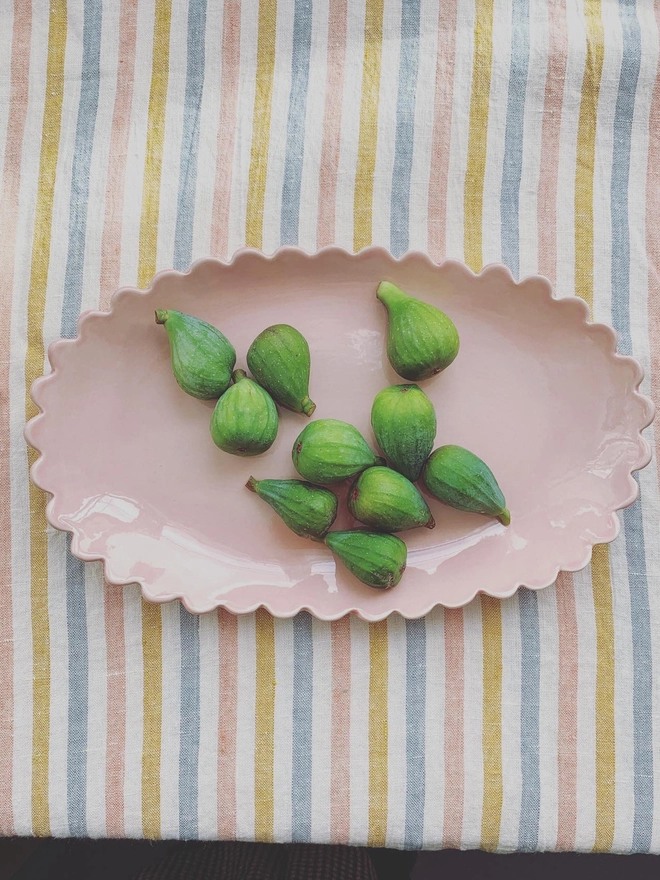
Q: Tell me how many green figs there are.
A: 10